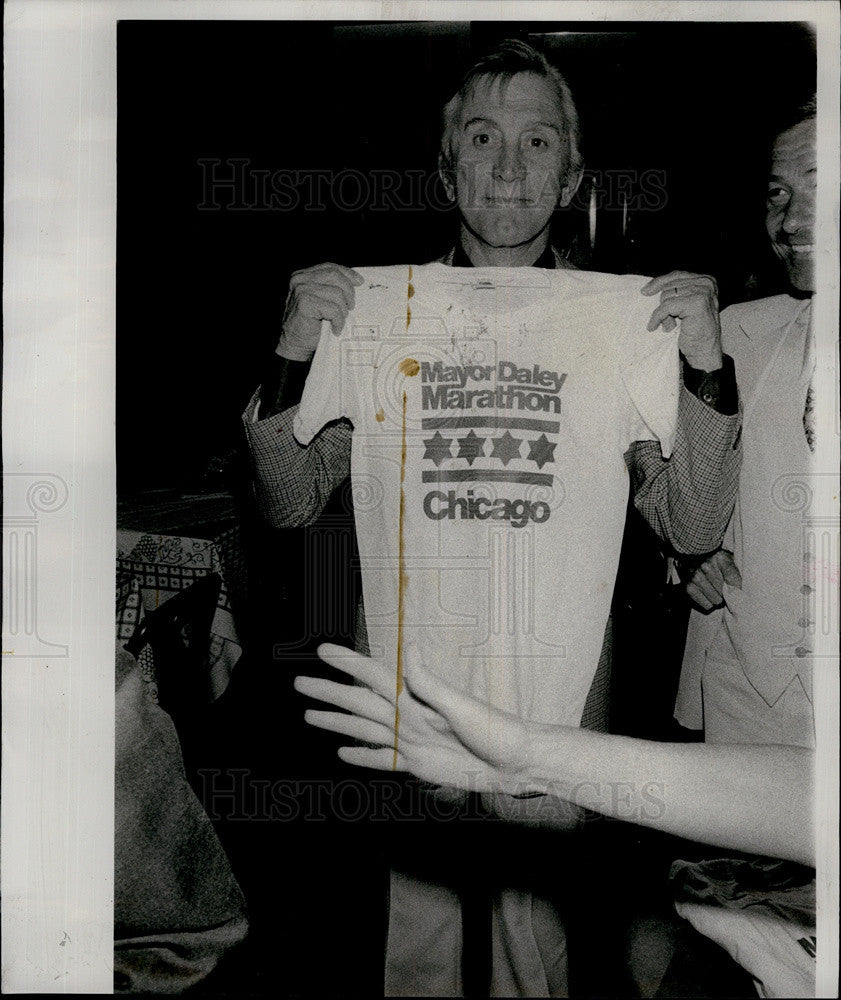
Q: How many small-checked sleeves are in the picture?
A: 2